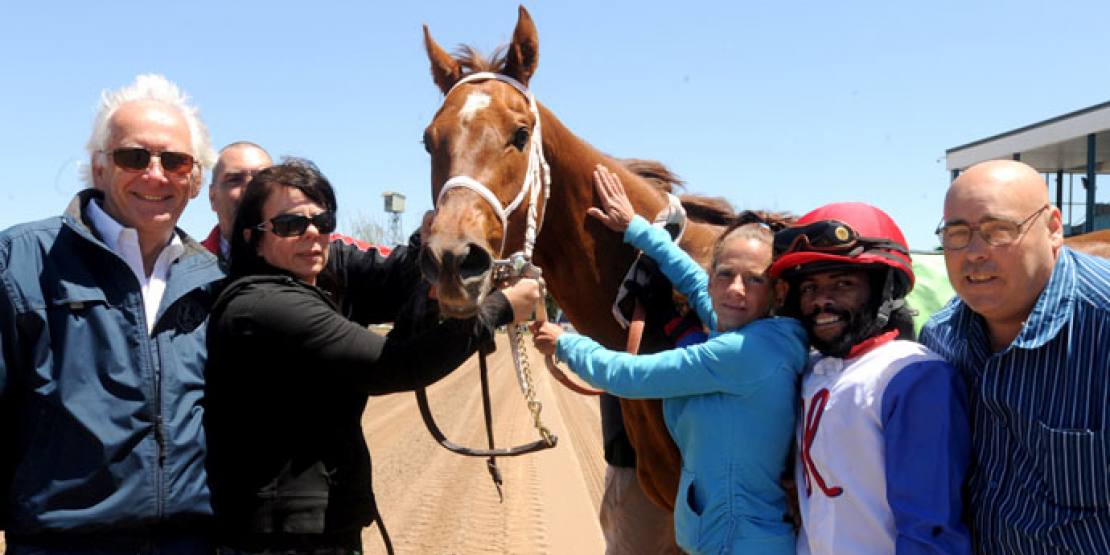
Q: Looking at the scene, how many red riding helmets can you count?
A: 1